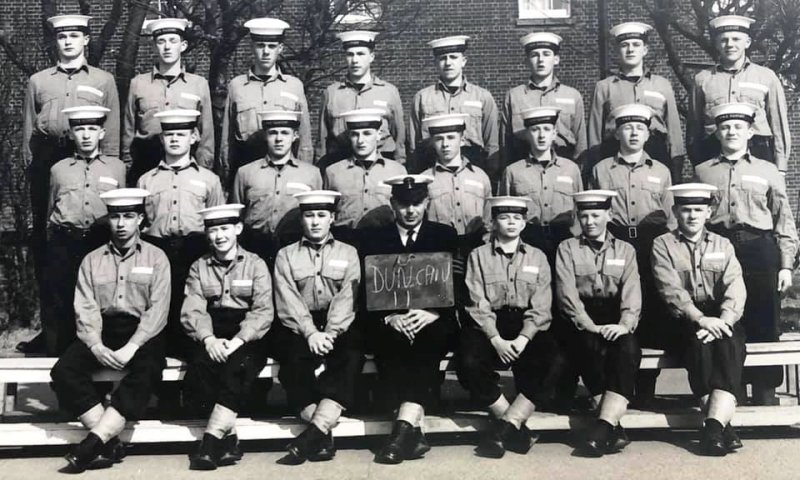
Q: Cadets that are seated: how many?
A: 6